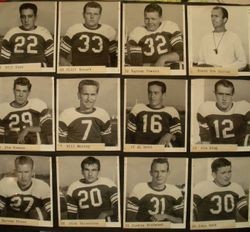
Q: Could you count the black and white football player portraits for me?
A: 11